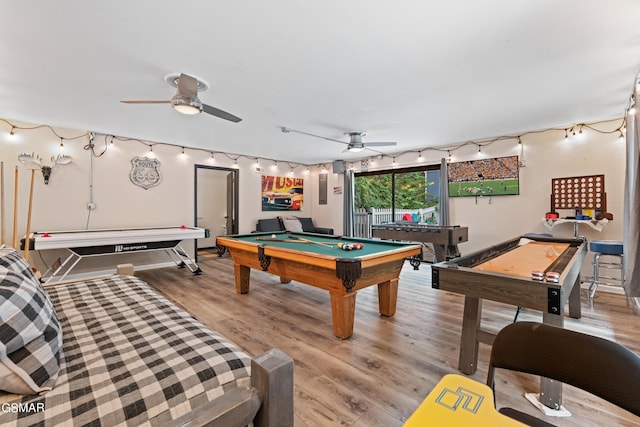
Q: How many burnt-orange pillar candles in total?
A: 0